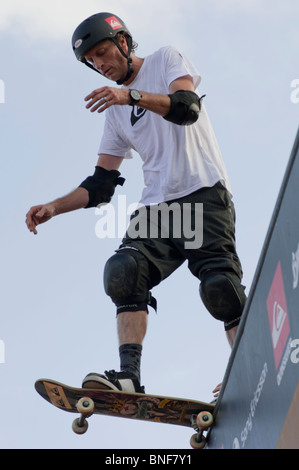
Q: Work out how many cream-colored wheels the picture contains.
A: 4